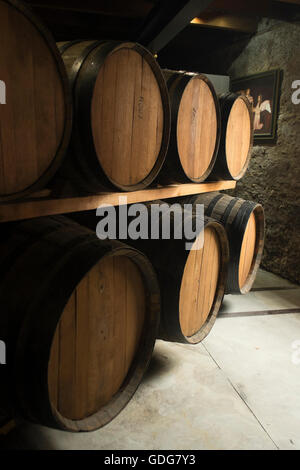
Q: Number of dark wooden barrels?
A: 7